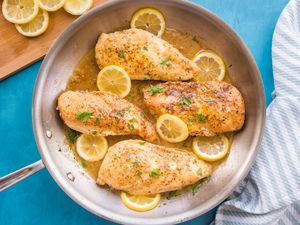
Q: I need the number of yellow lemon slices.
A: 11